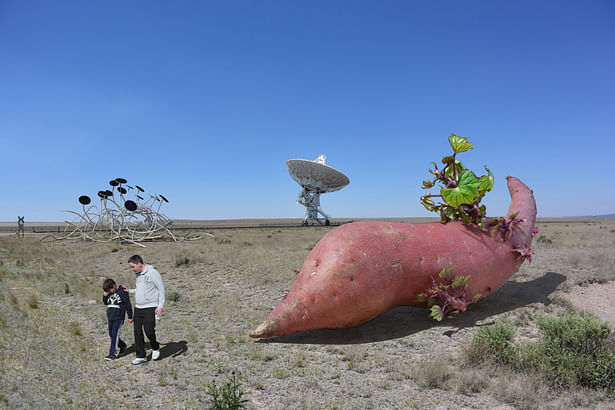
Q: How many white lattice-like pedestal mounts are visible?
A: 1